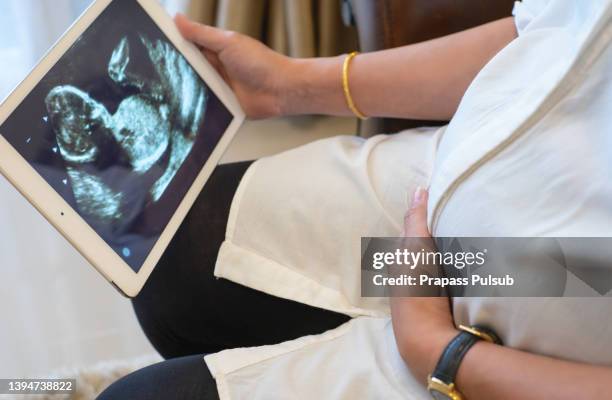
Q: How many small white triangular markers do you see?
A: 3